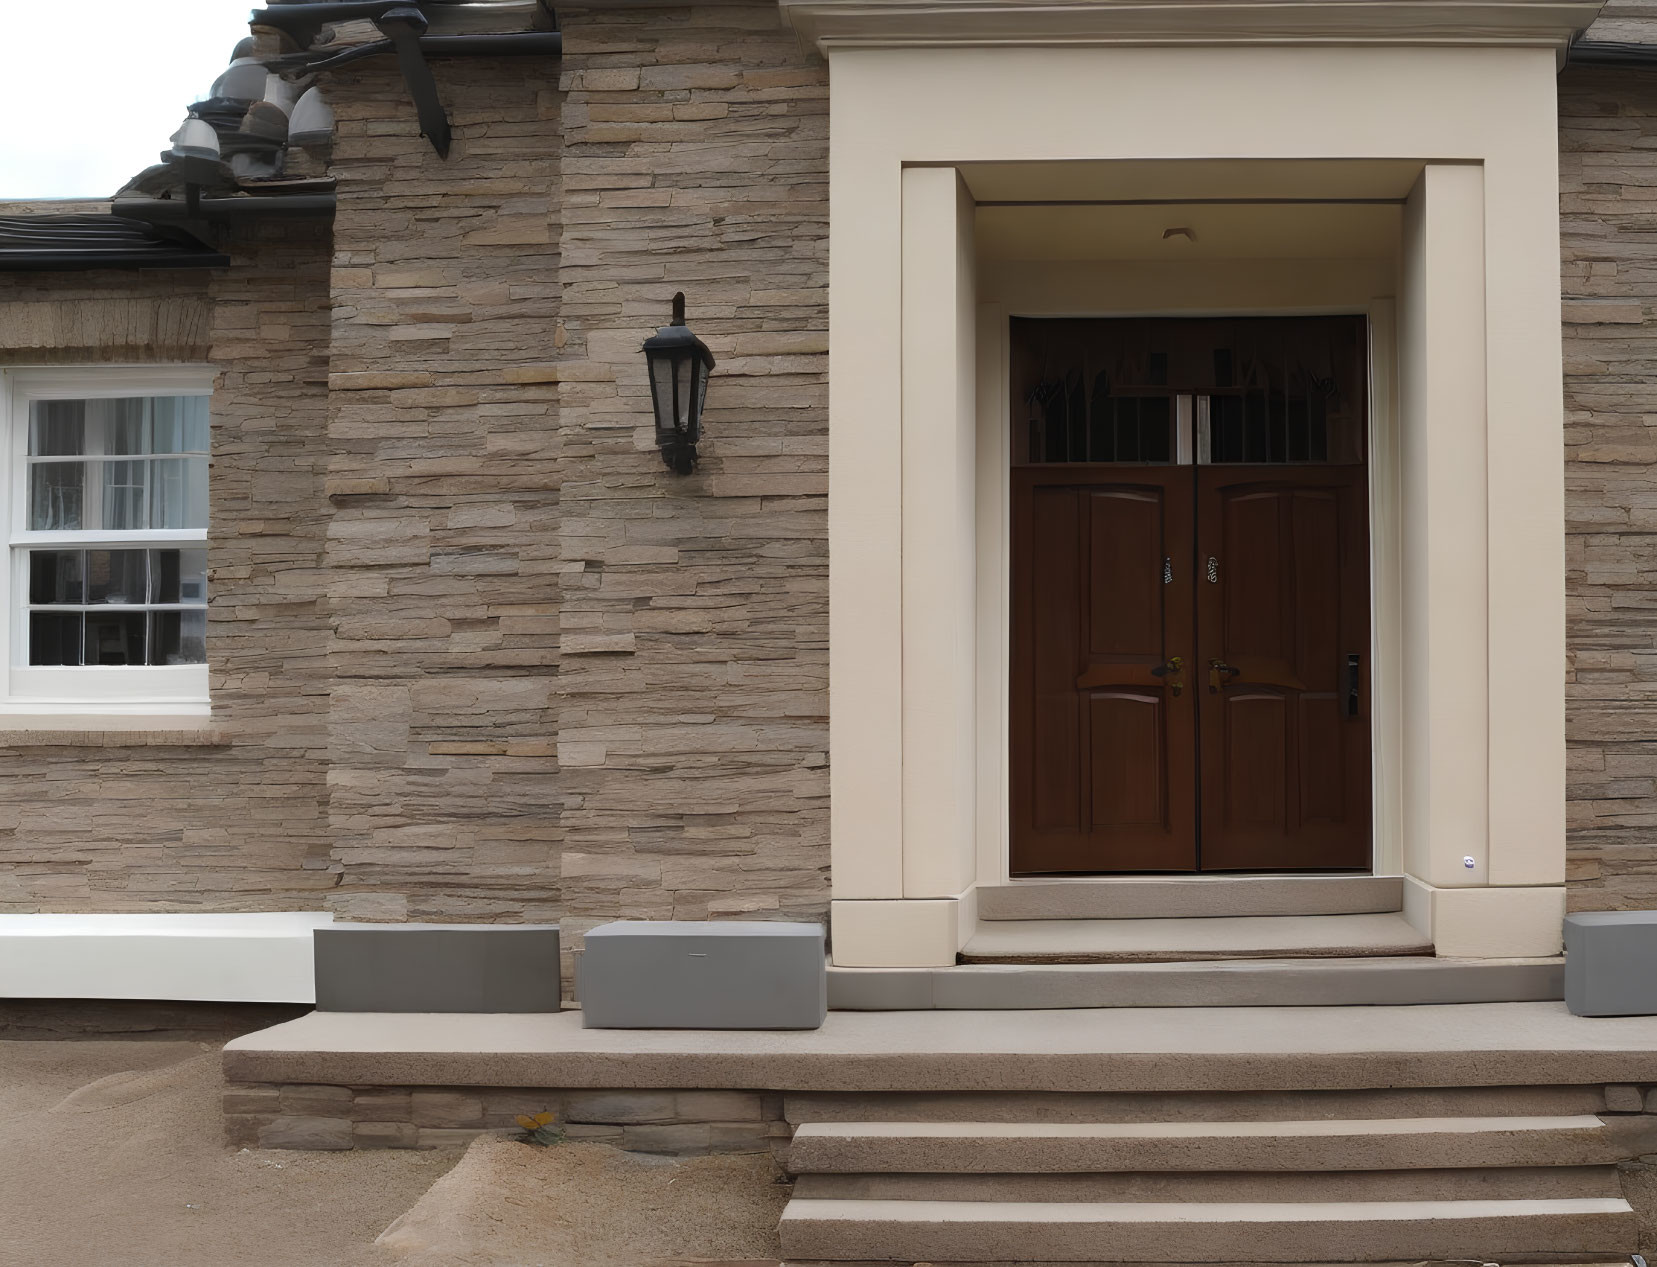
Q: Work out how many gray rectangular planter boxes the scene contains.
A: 3